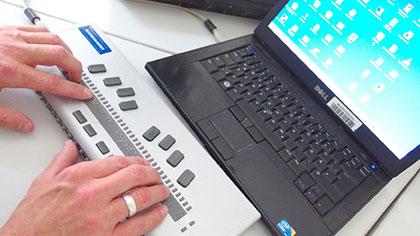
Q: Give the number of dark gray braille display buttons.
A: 11